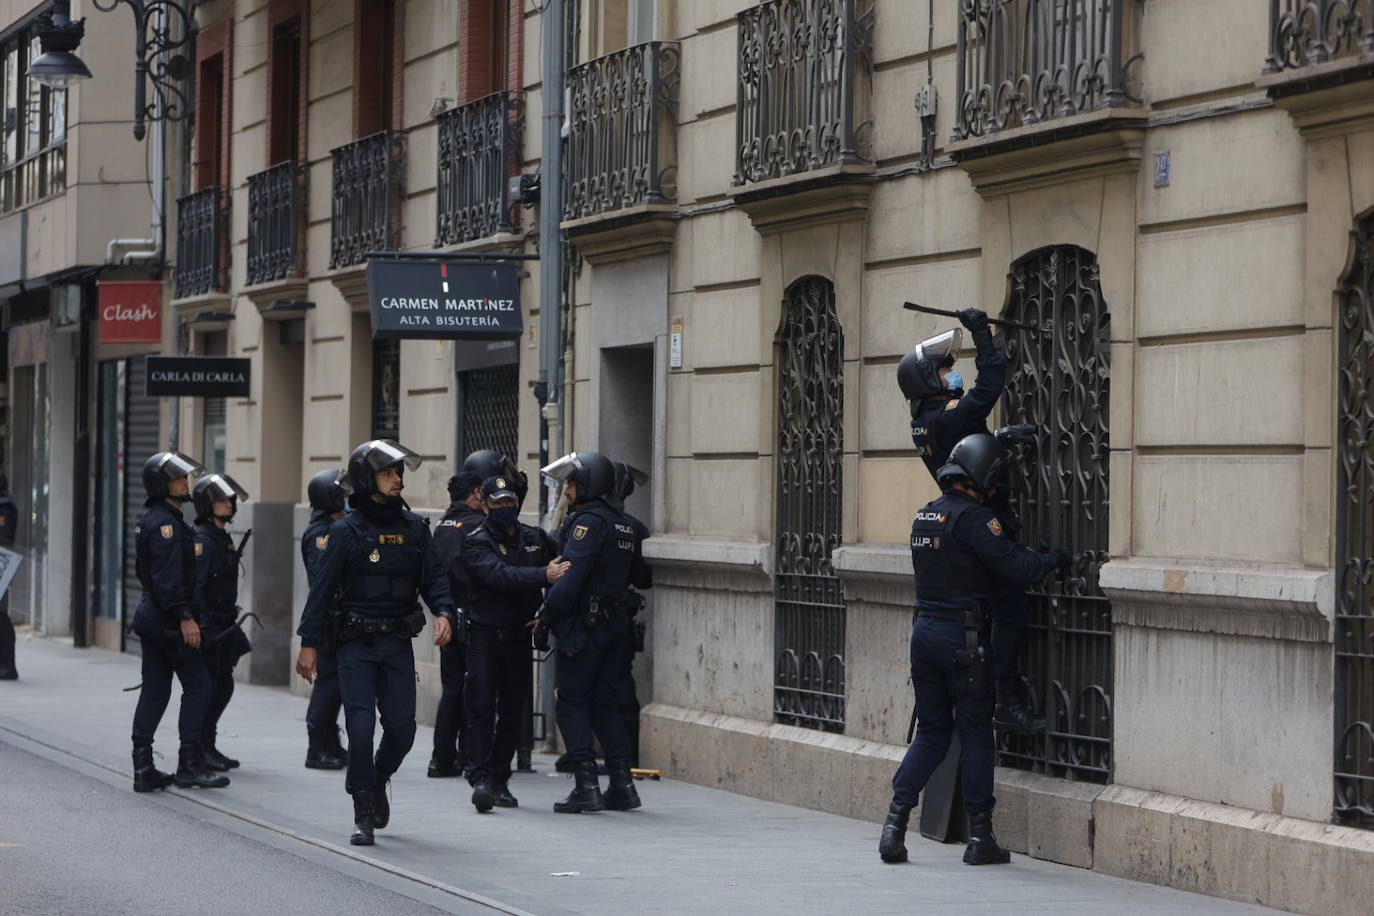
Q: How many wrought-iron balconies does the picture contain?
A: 8